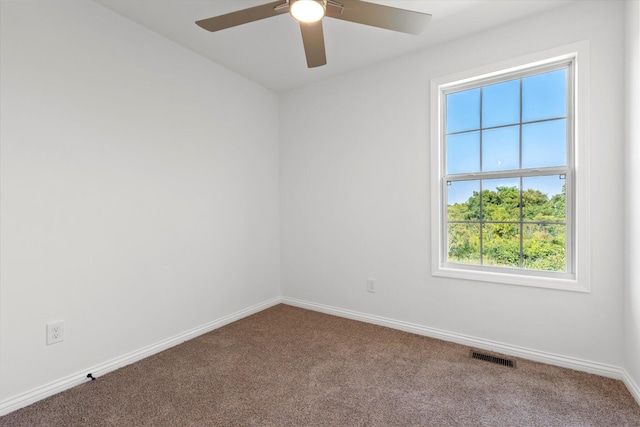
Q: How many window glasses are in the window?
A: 12